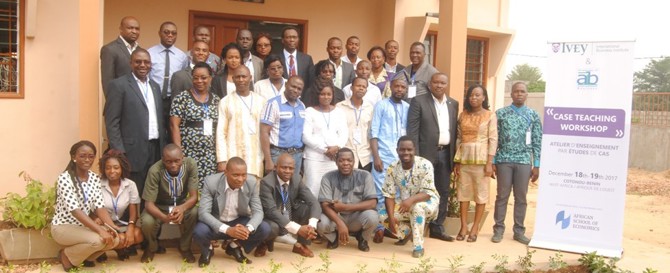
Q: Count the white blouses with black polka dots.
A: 1